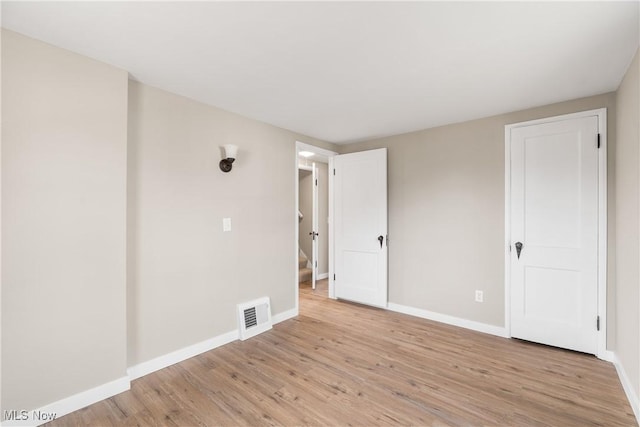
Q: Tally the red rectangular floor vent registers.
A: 0